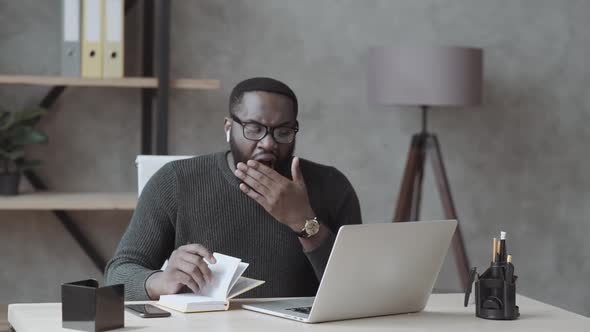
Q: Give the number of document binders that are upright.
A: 3